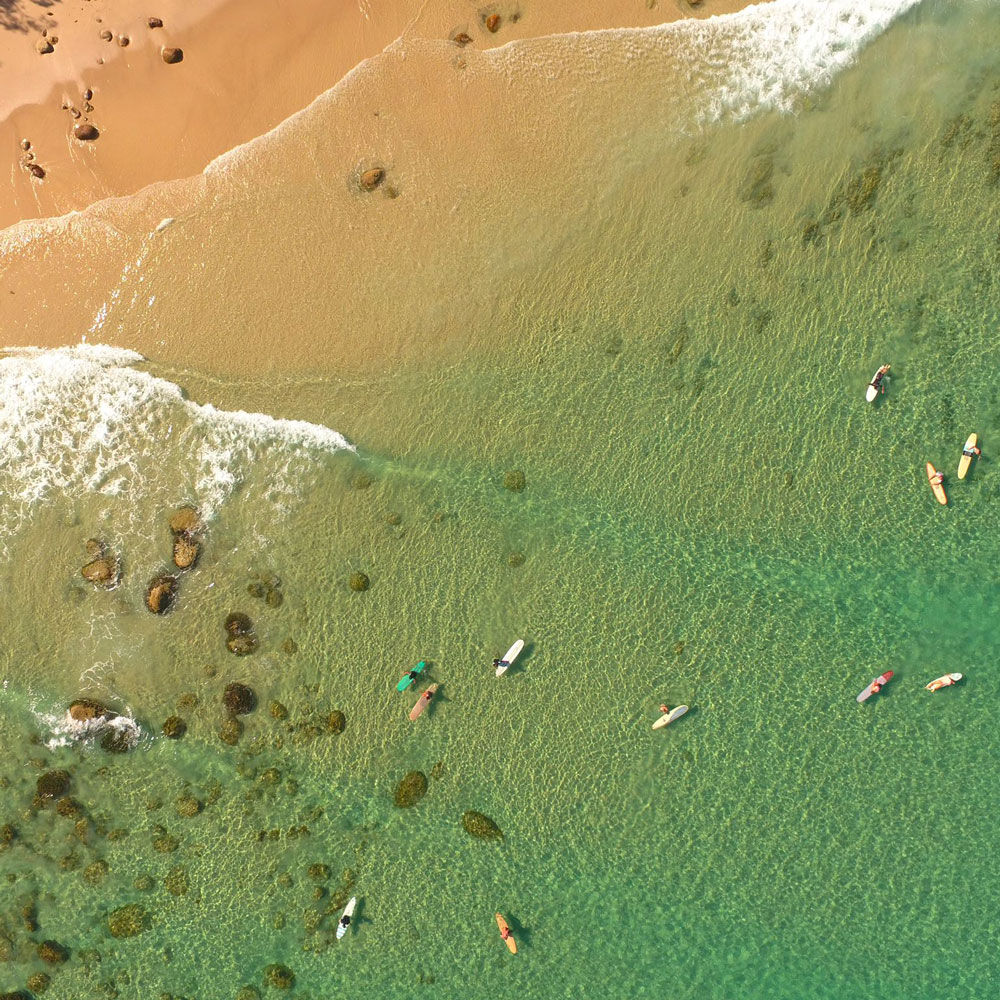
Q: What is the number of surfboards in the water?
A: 11